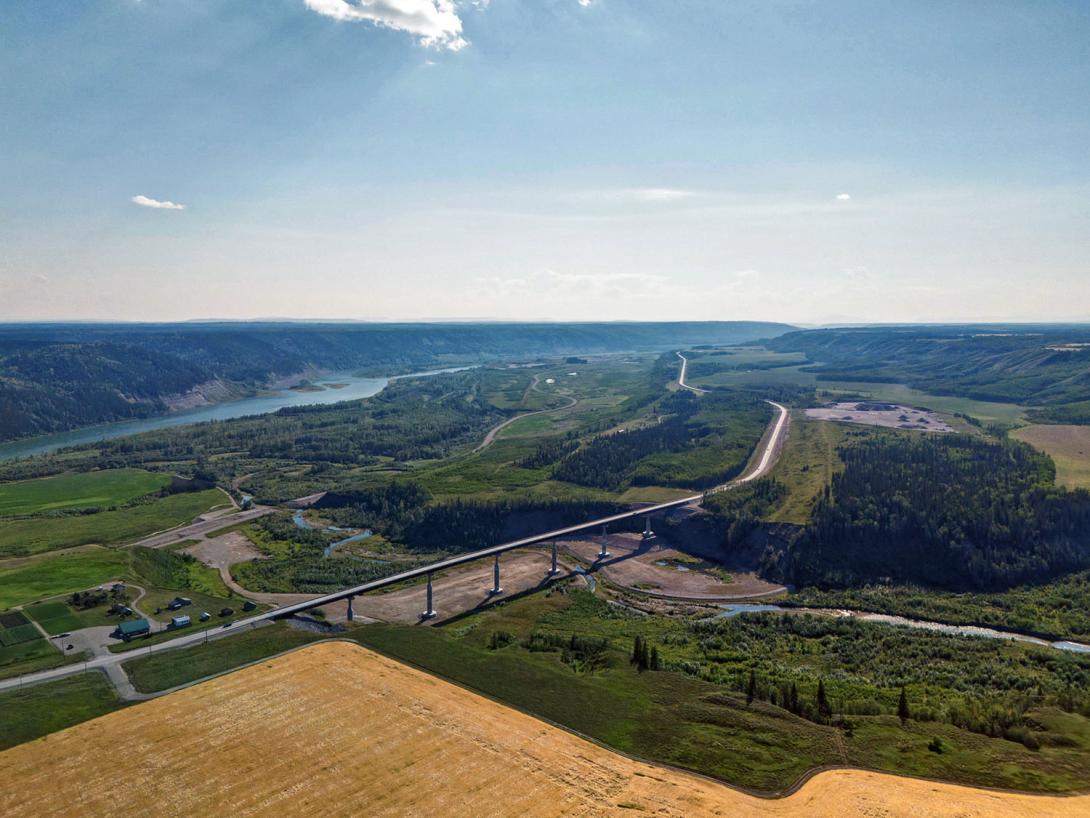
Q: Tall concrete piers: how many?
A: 6